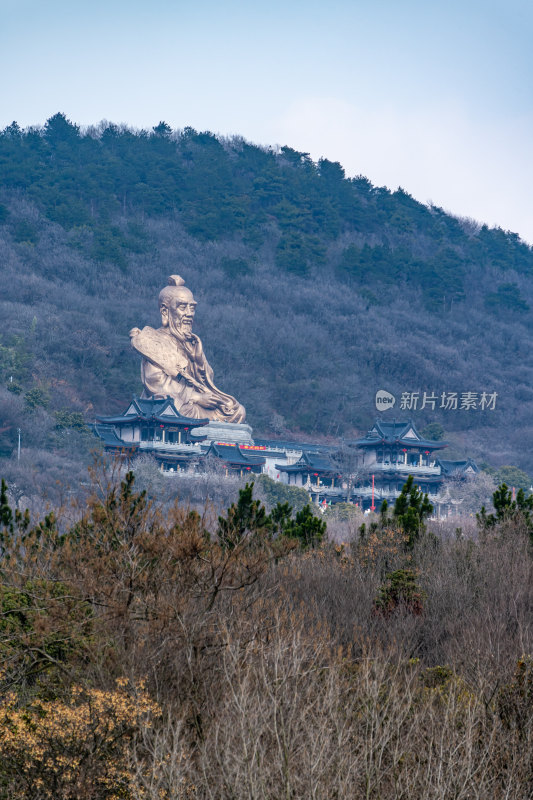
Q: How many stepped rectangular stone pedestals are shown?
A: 1